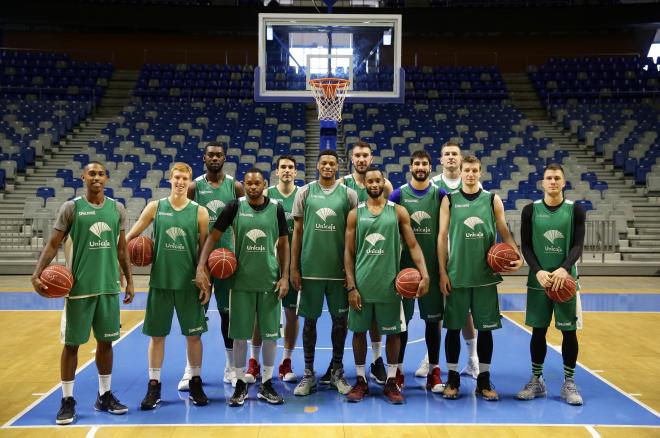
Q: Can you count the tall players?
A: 12